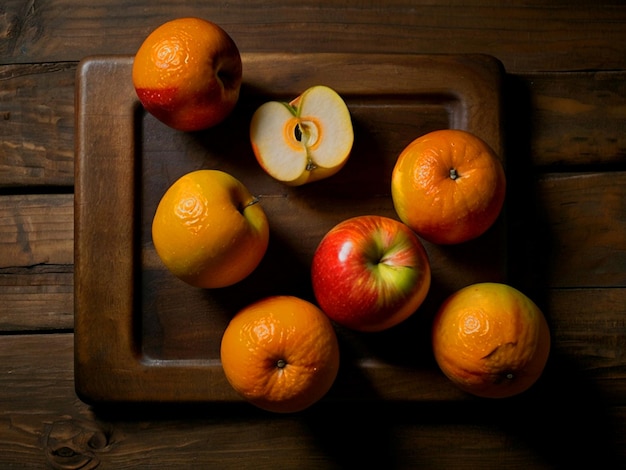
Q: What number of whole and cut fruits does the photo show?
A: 7